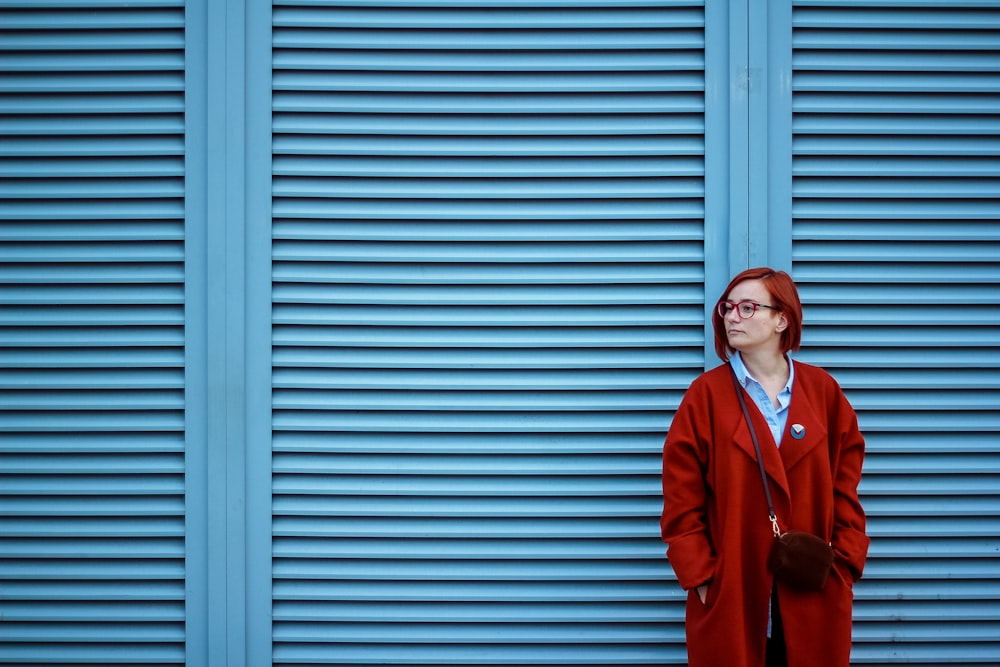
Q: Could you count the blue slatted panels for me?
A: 3